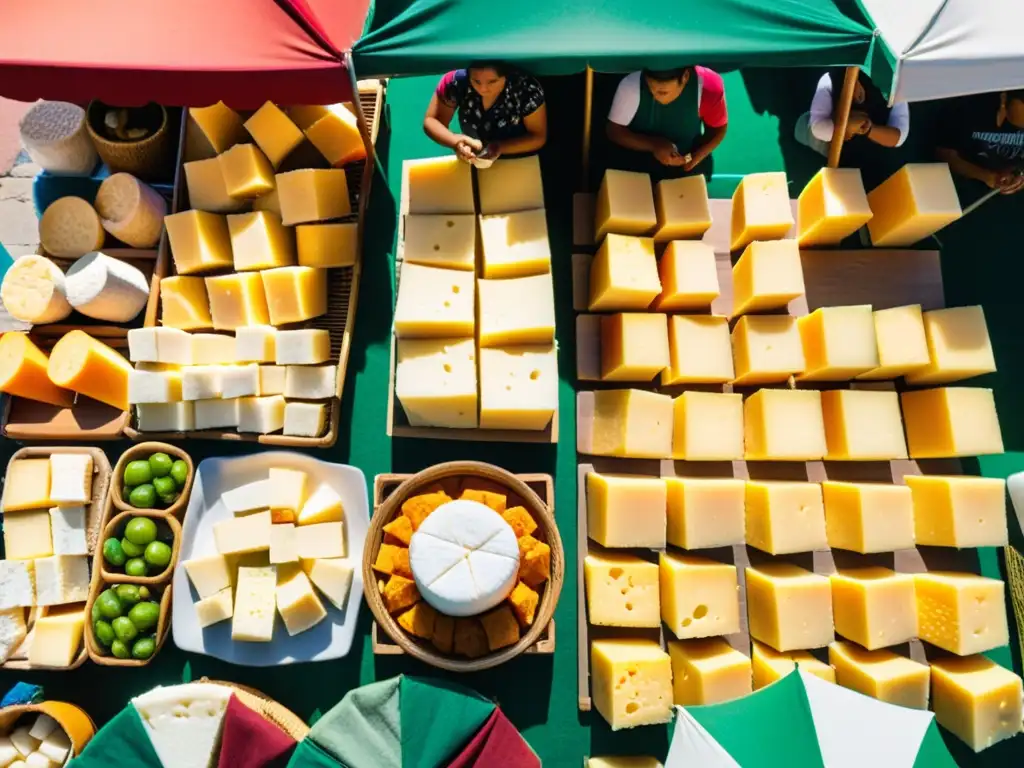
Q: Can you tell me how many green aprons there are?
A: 1